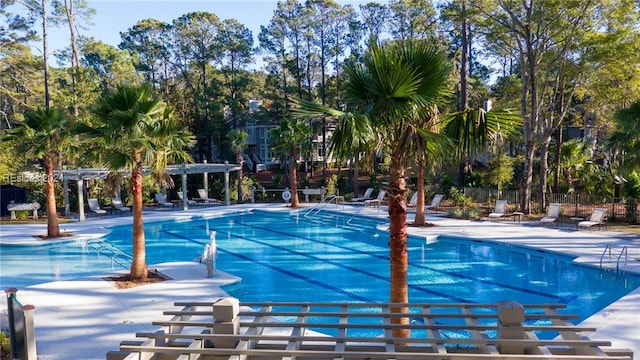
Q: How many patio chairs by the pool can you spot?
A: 12